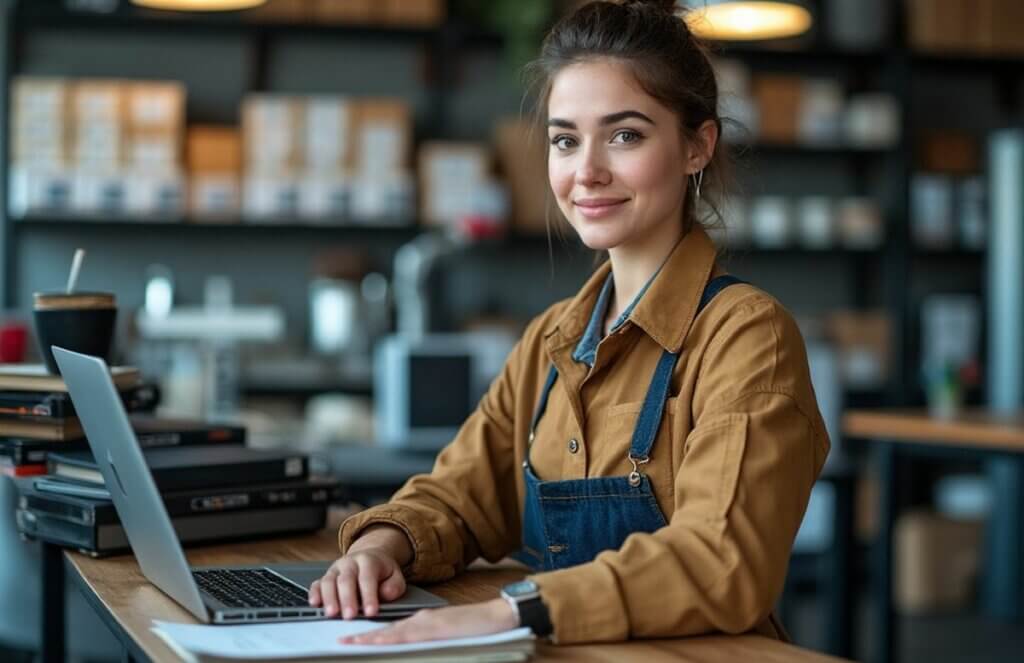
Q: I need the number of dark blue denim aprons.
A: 1